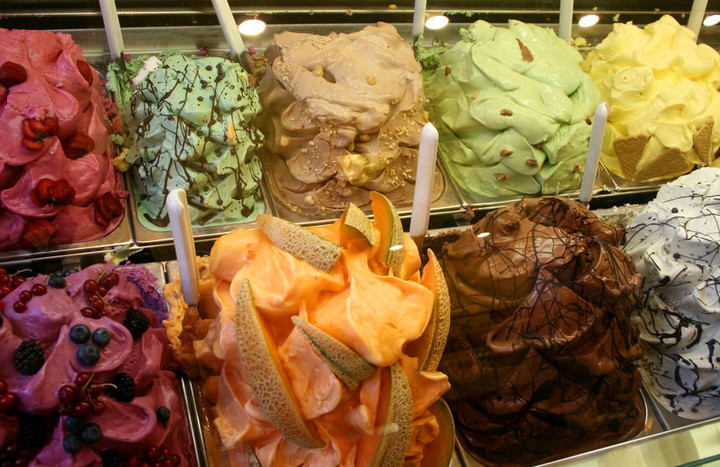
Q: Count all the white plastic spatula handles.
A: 8